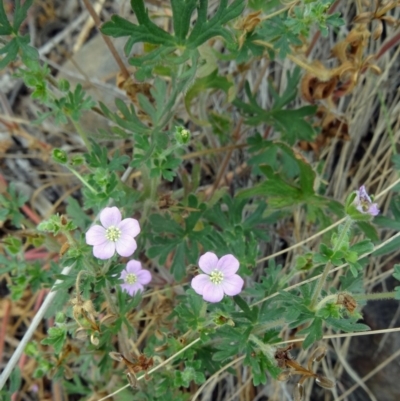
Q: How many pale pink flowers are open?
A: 3